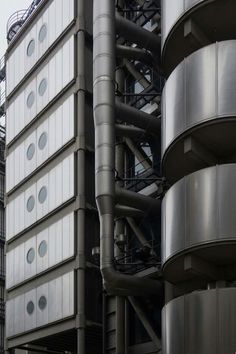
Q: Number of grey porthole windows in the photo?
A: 12